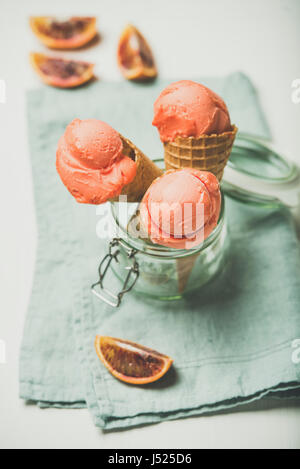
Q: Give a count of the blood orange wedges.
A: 4